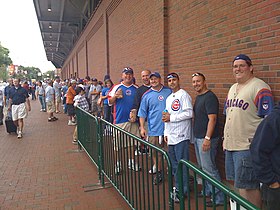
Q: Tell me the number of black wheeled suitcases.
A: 1